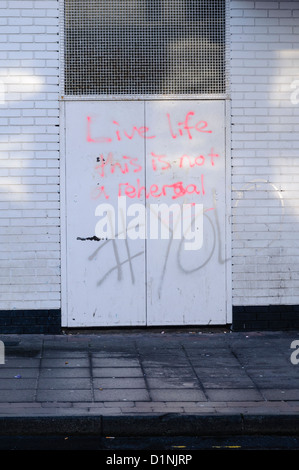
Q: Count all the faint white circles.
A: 1